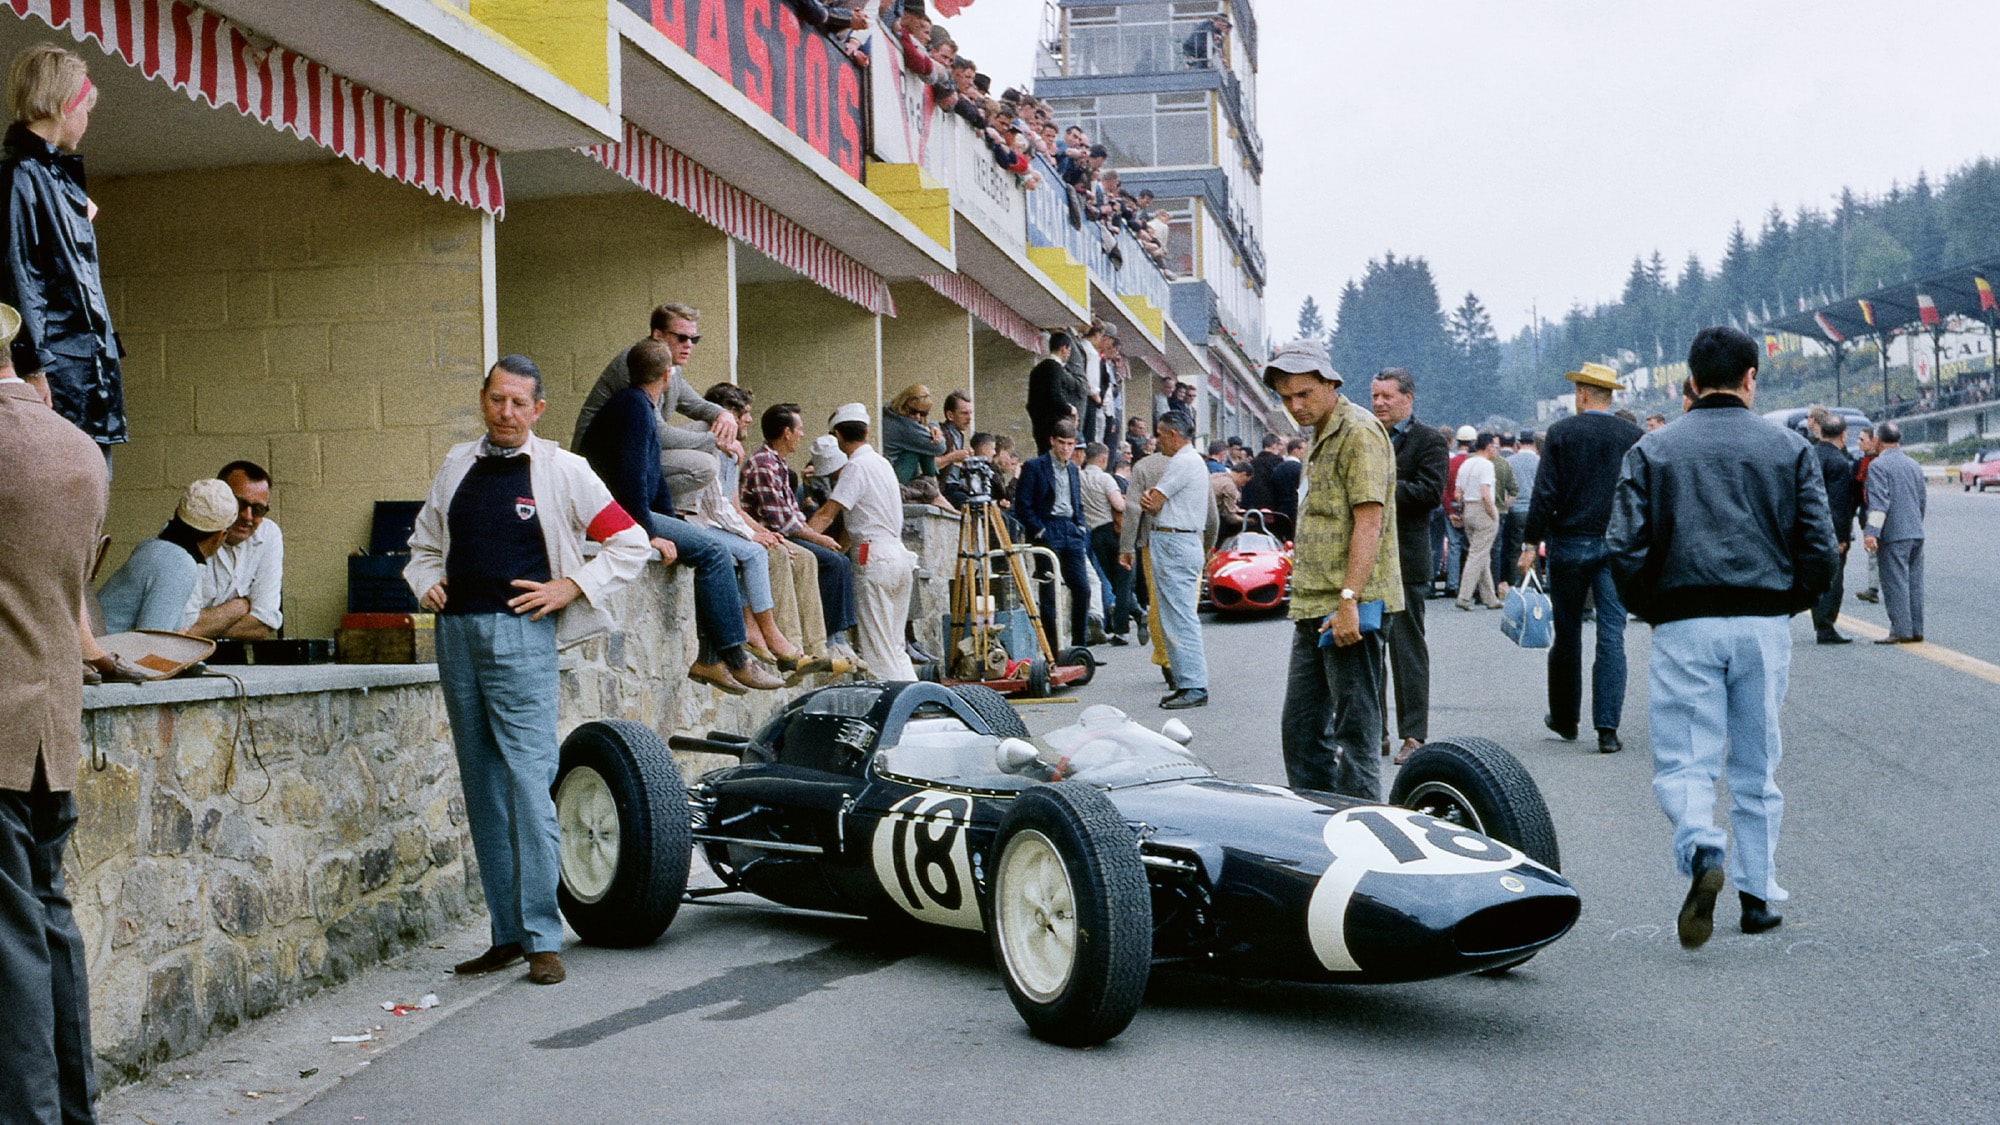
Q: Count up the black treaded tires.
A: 4